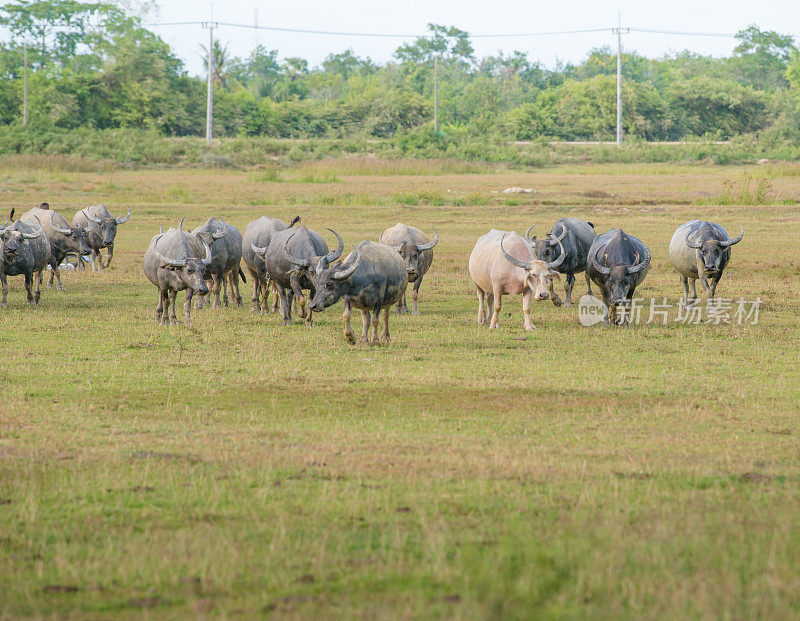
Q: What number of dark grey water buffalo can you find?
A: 12